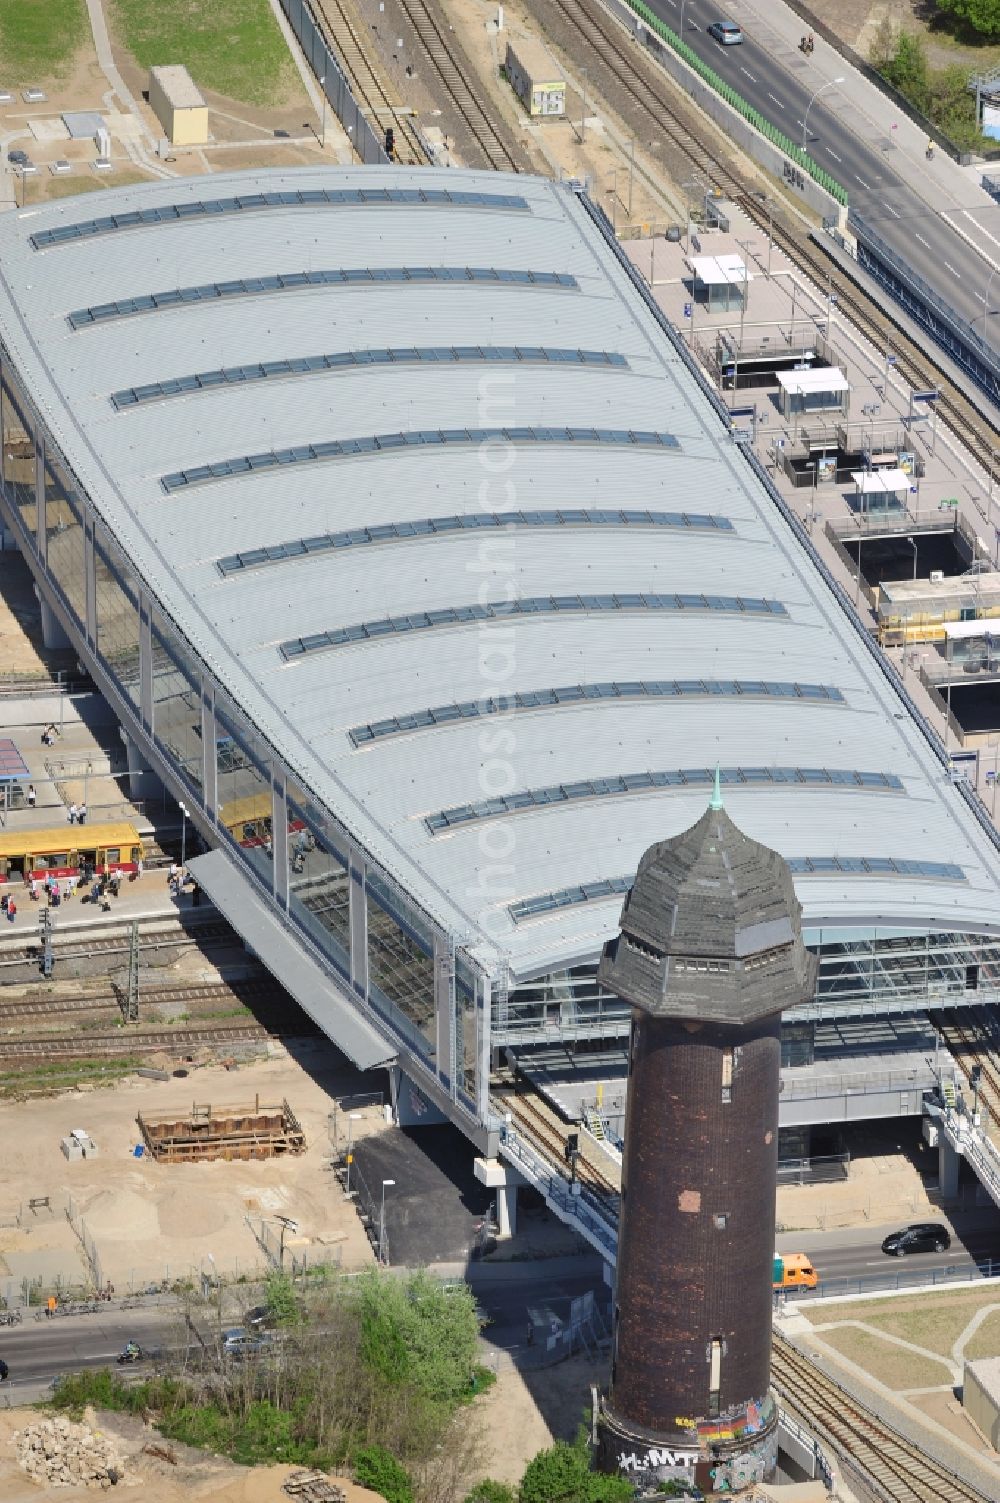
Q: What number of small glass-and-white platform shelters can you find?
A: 4